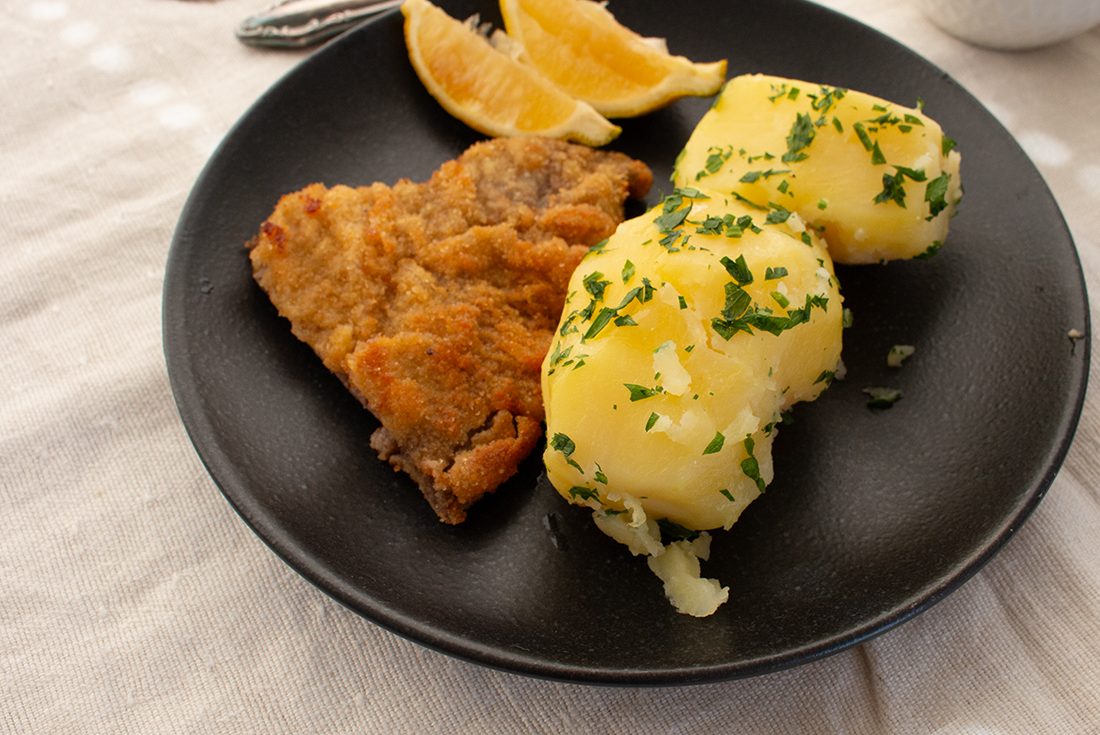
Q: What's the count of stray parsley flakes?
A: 2